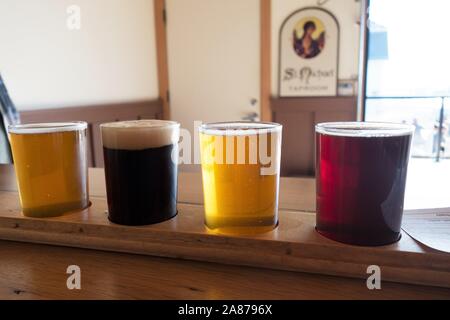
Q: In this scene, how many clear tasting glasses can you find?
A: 4